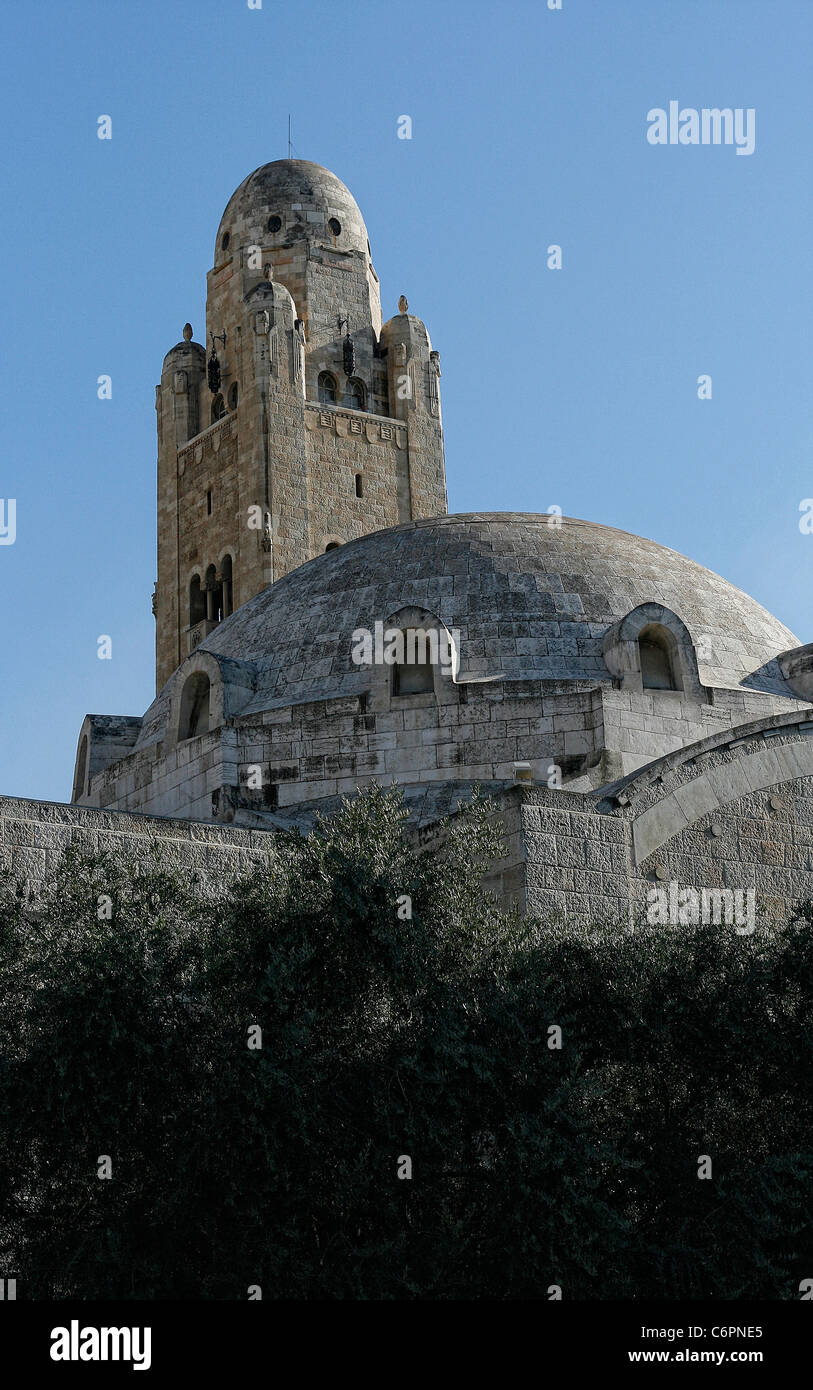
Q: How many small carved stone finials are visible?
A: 3